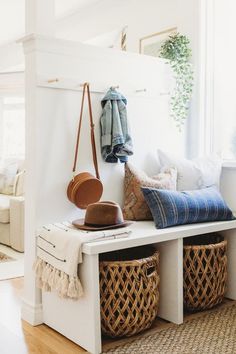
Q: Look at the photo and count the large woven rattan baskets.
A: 2